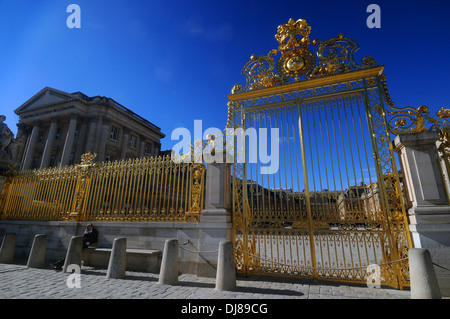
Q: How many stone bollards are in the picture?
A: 7